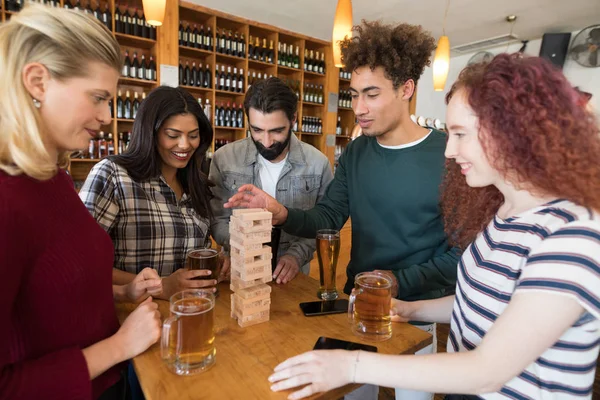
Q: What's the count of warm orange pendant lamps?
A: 3